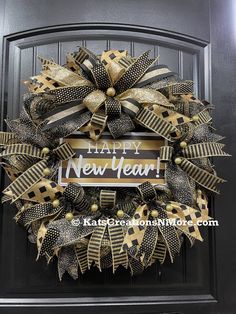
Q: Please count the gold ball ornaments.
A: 12